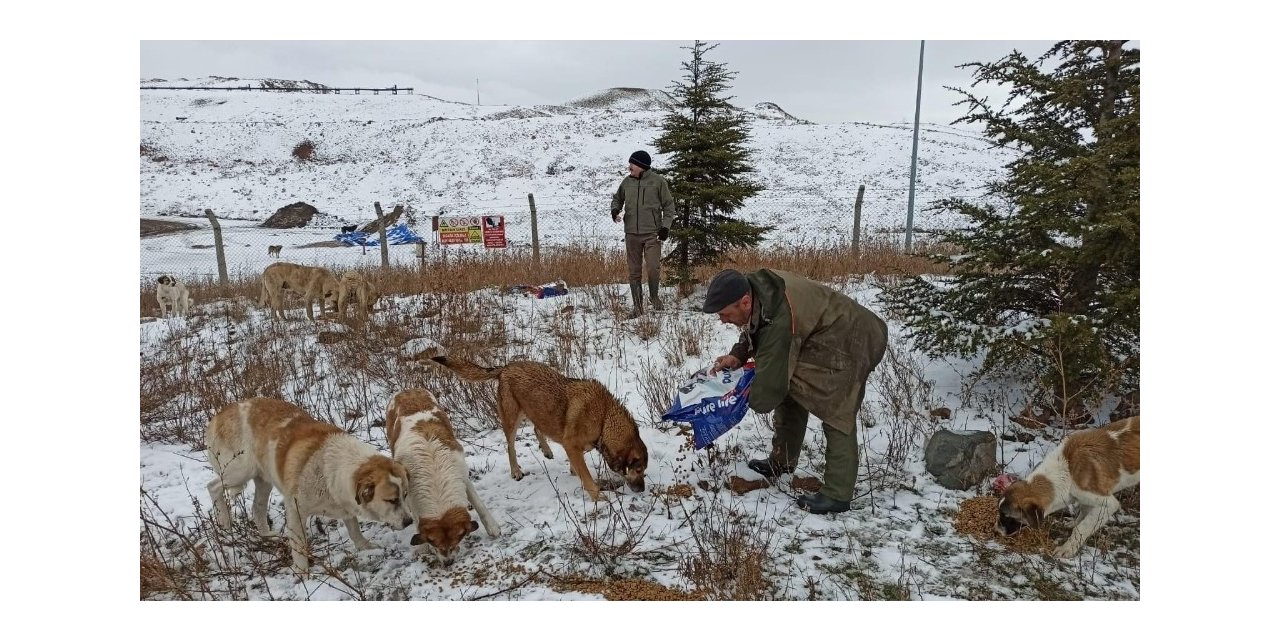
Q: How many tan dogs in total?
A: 2